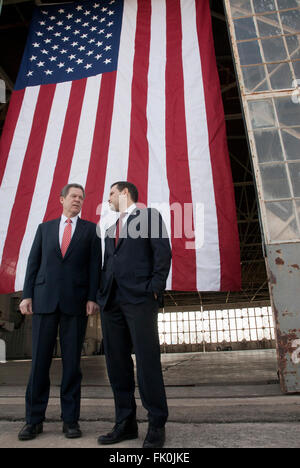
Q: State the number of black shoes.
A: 4